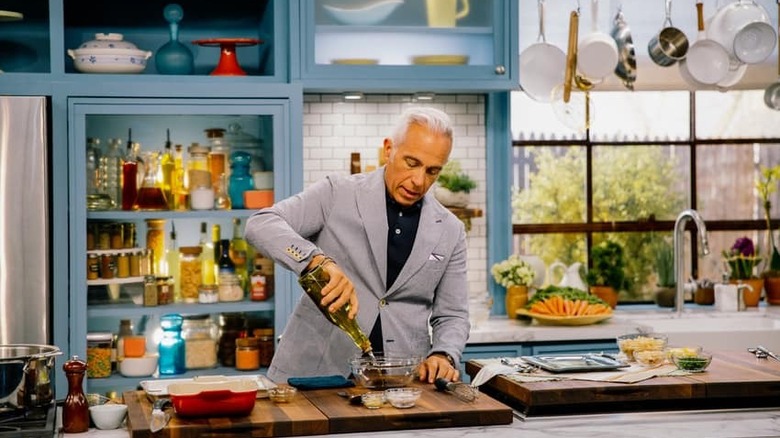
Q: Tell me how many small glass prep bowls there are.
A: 7